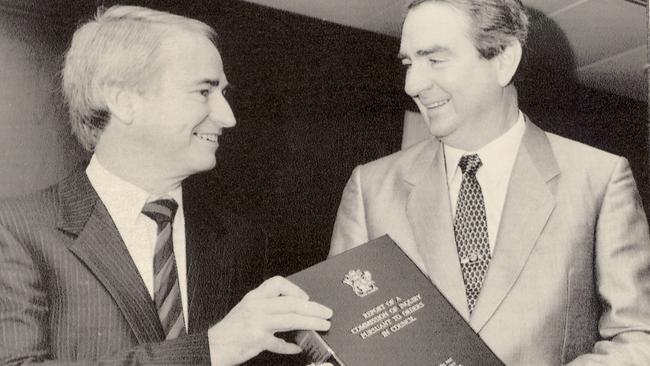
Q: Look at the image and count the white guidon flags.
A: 0